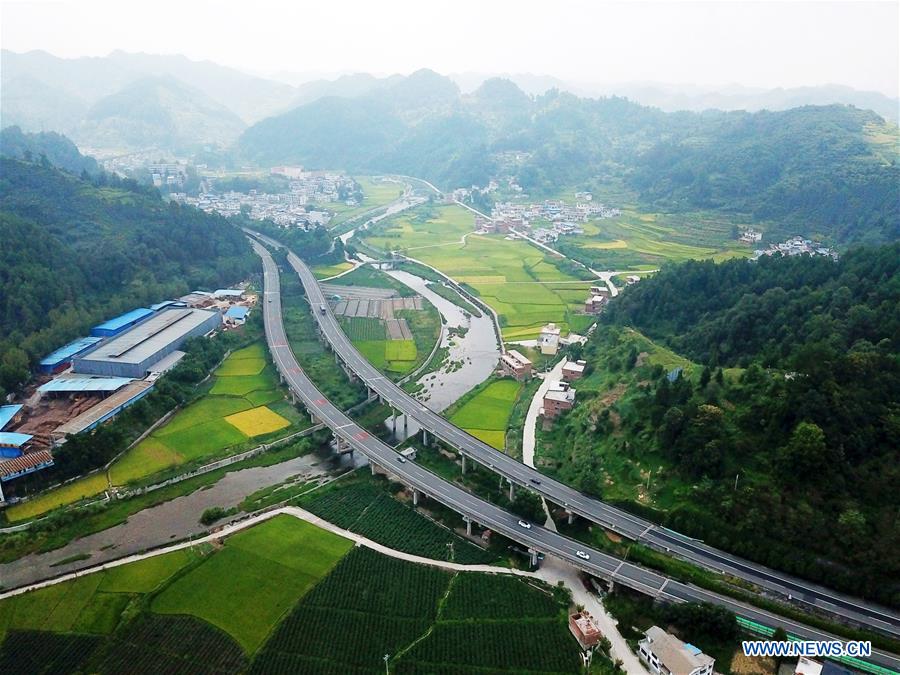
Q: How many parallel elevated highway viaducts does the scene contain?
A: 2